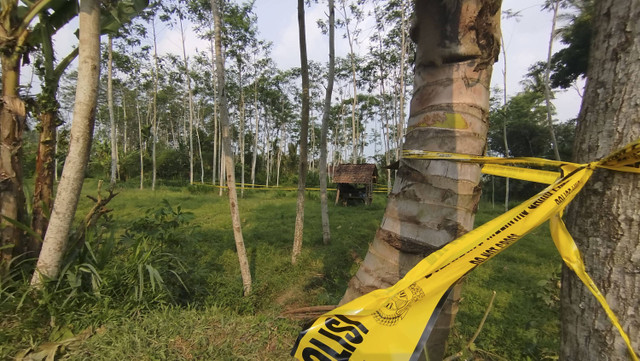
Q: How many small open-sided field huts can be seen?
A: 1